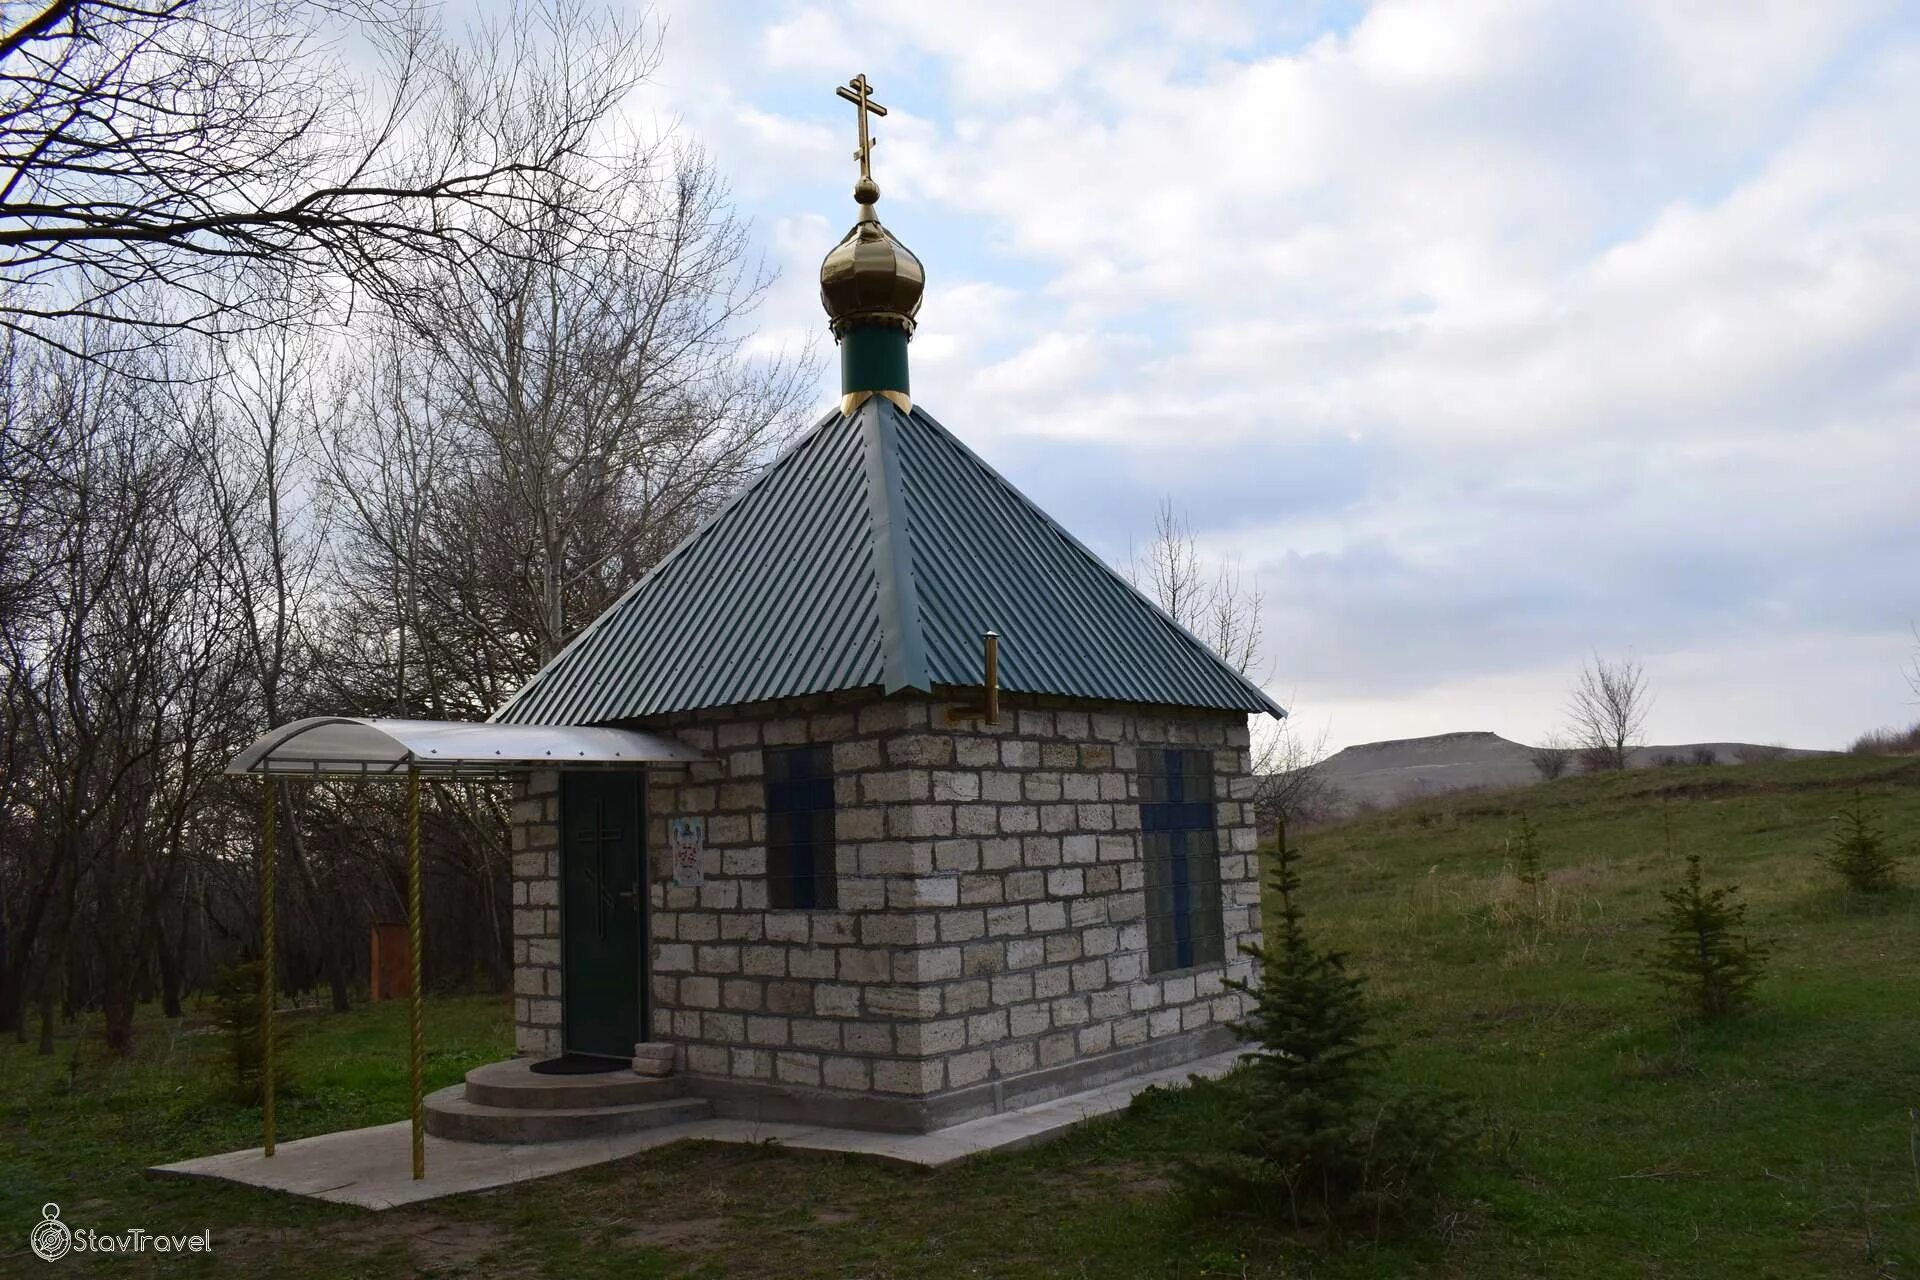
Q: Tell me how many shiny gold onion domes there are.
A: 1